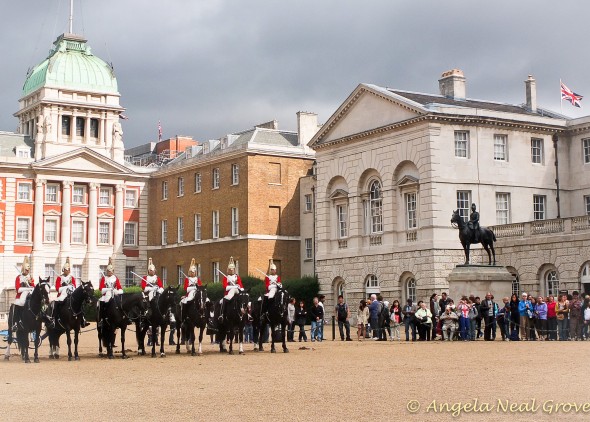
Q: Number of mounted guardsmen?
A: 7